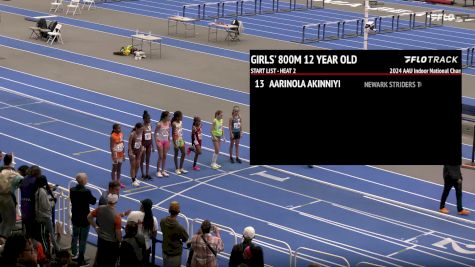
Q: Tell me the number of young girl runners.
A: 8